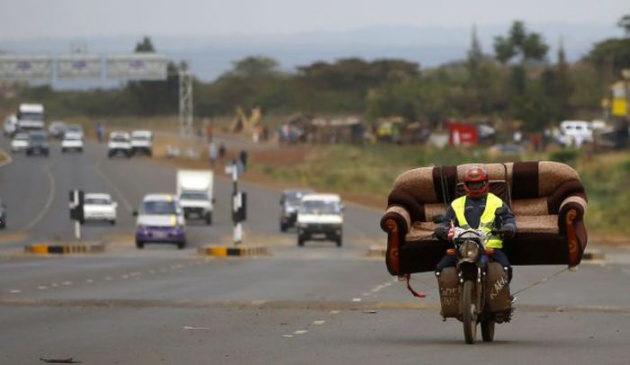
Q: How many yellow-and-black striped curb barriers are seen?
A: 2